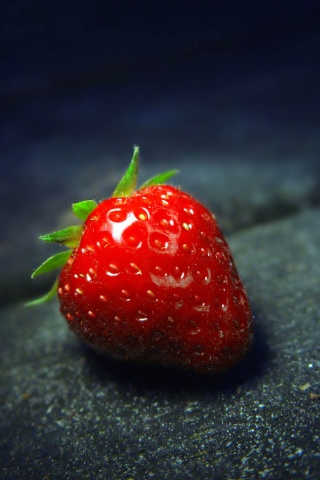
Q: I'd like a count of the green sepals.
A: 6